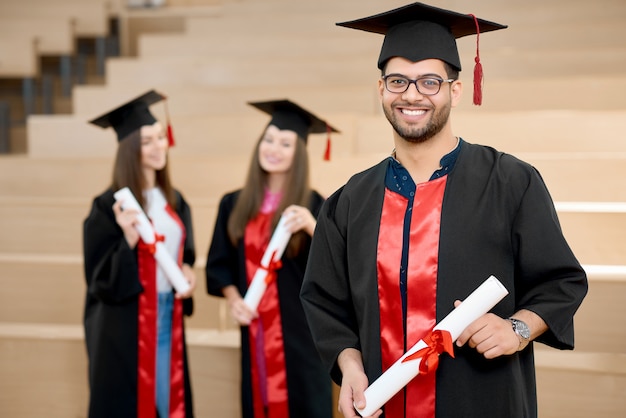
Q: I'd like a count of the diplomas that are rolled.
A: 3